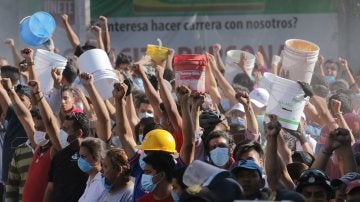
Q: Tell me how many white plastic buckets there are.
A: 5